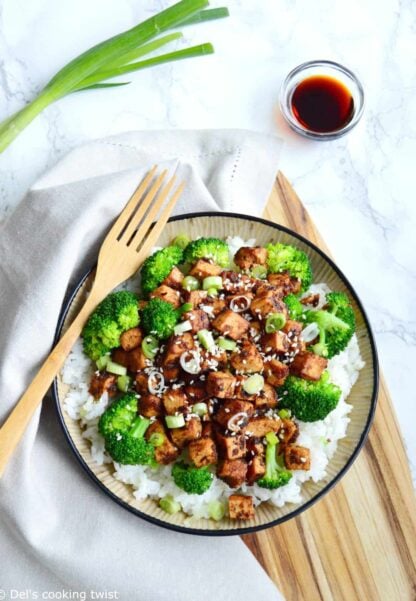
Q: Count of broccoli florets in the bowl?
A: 10